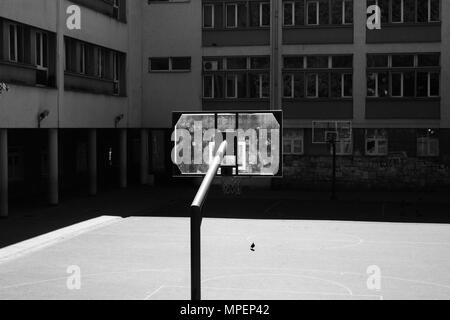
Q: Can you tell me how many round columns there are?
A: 5